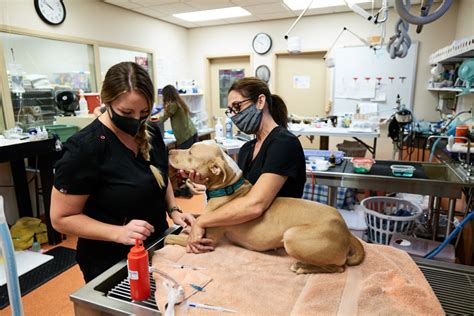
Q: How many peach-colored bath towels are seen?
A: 1